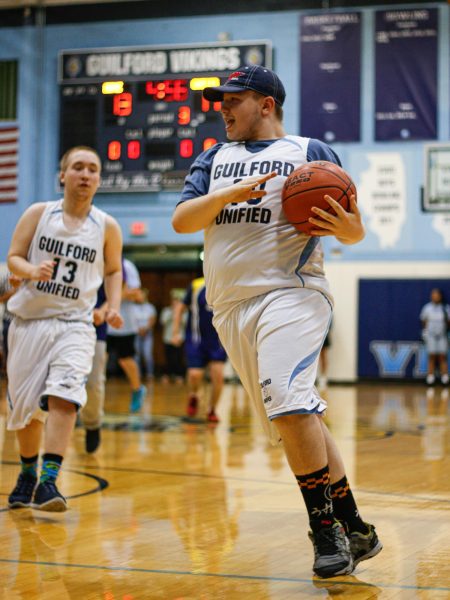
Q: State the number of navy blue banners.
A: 2